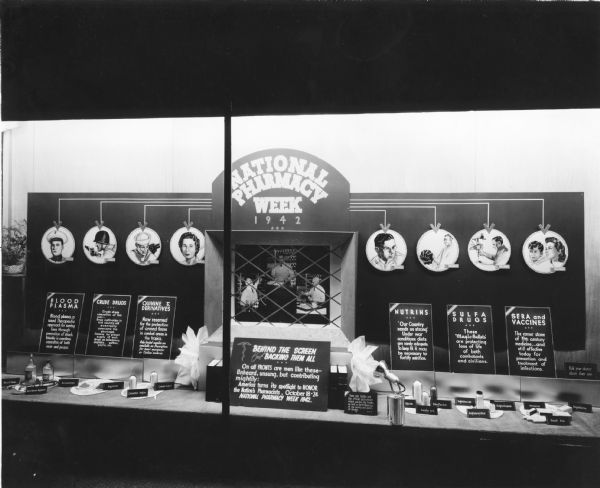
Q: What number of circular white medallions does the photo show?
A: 8